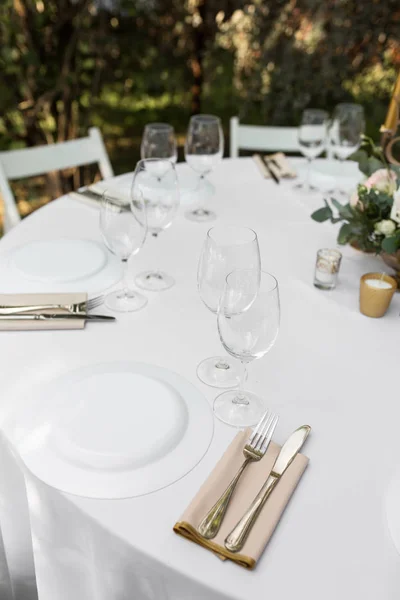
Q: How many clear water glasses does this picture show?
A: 8